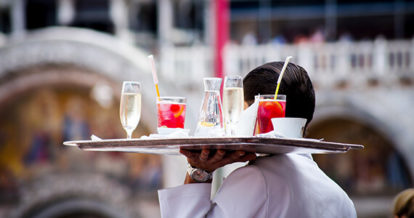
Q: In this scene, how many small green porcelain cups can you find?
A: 0